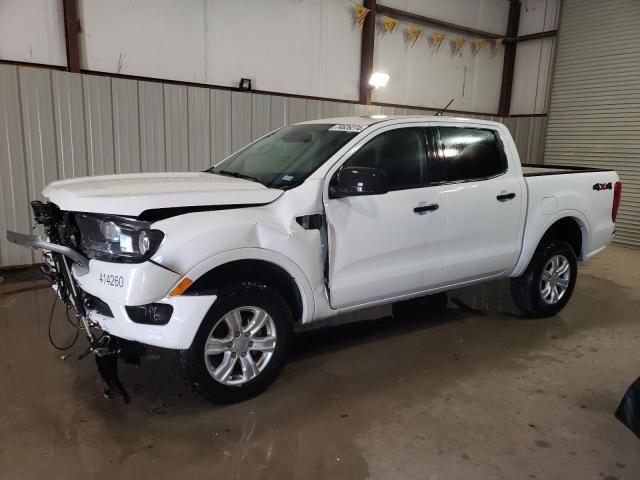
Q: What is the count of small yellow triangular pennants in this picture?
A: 7